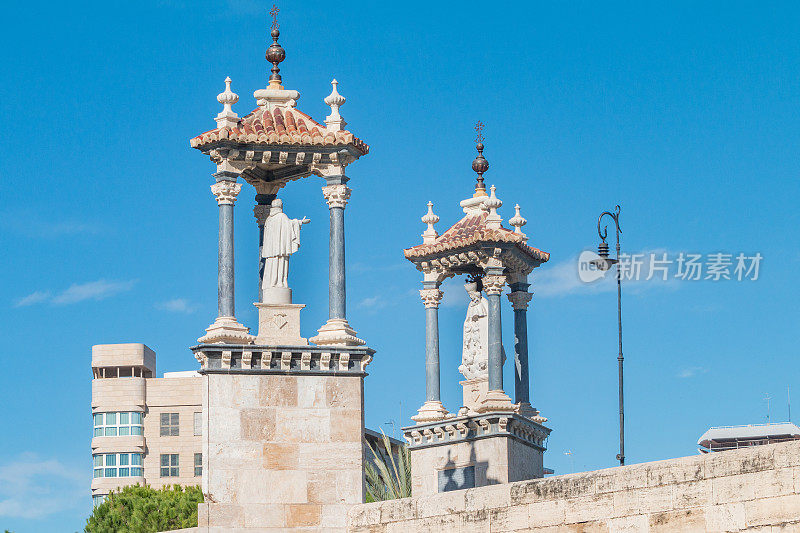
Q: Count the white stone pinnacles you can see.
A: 5